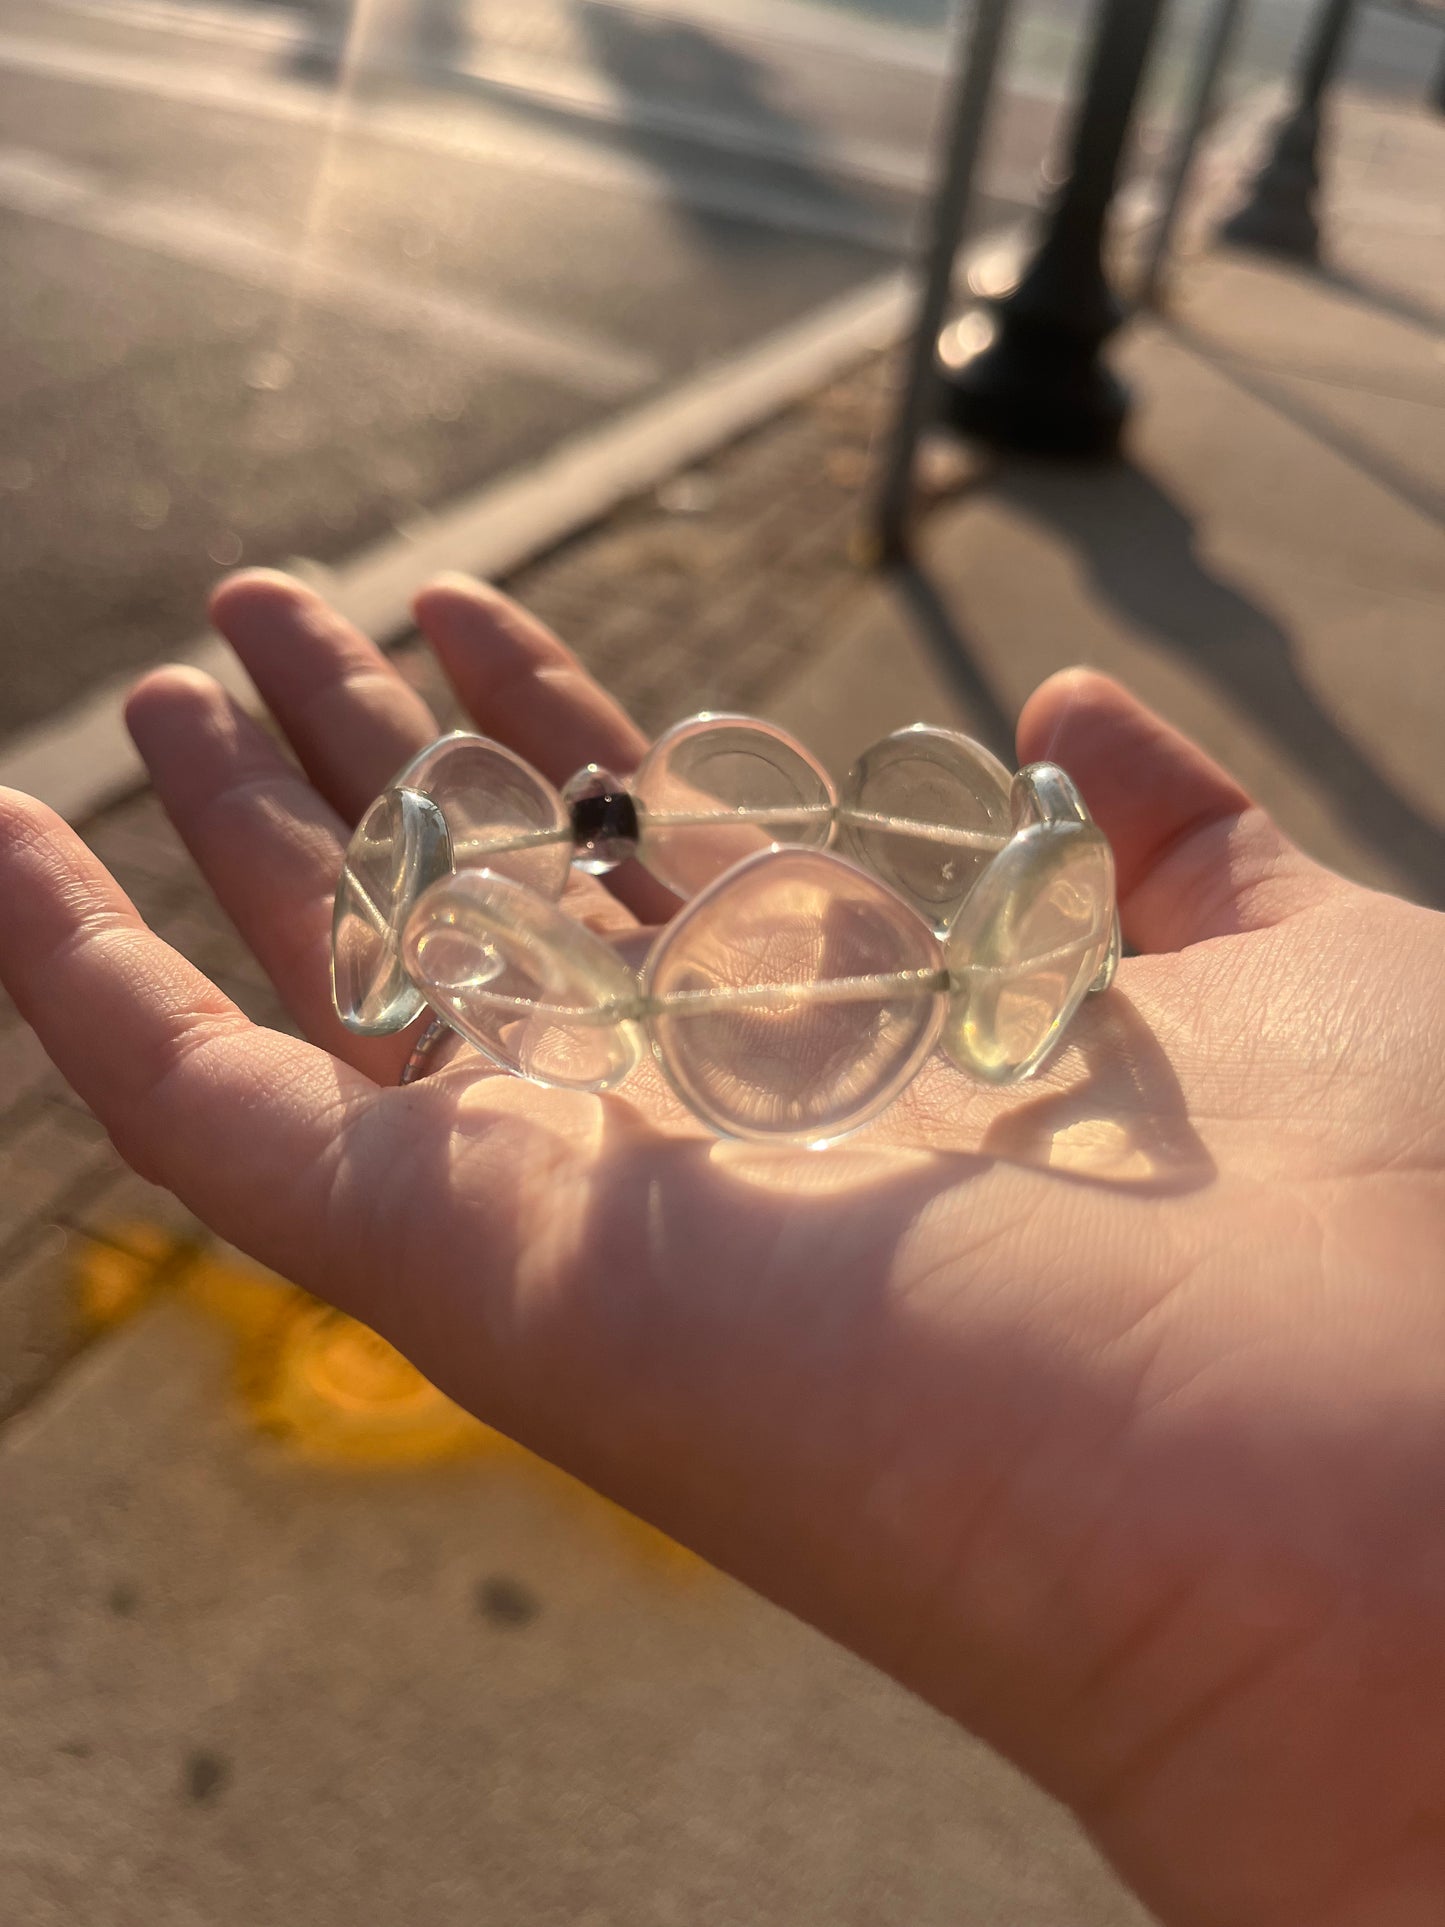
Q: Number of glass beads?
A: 9